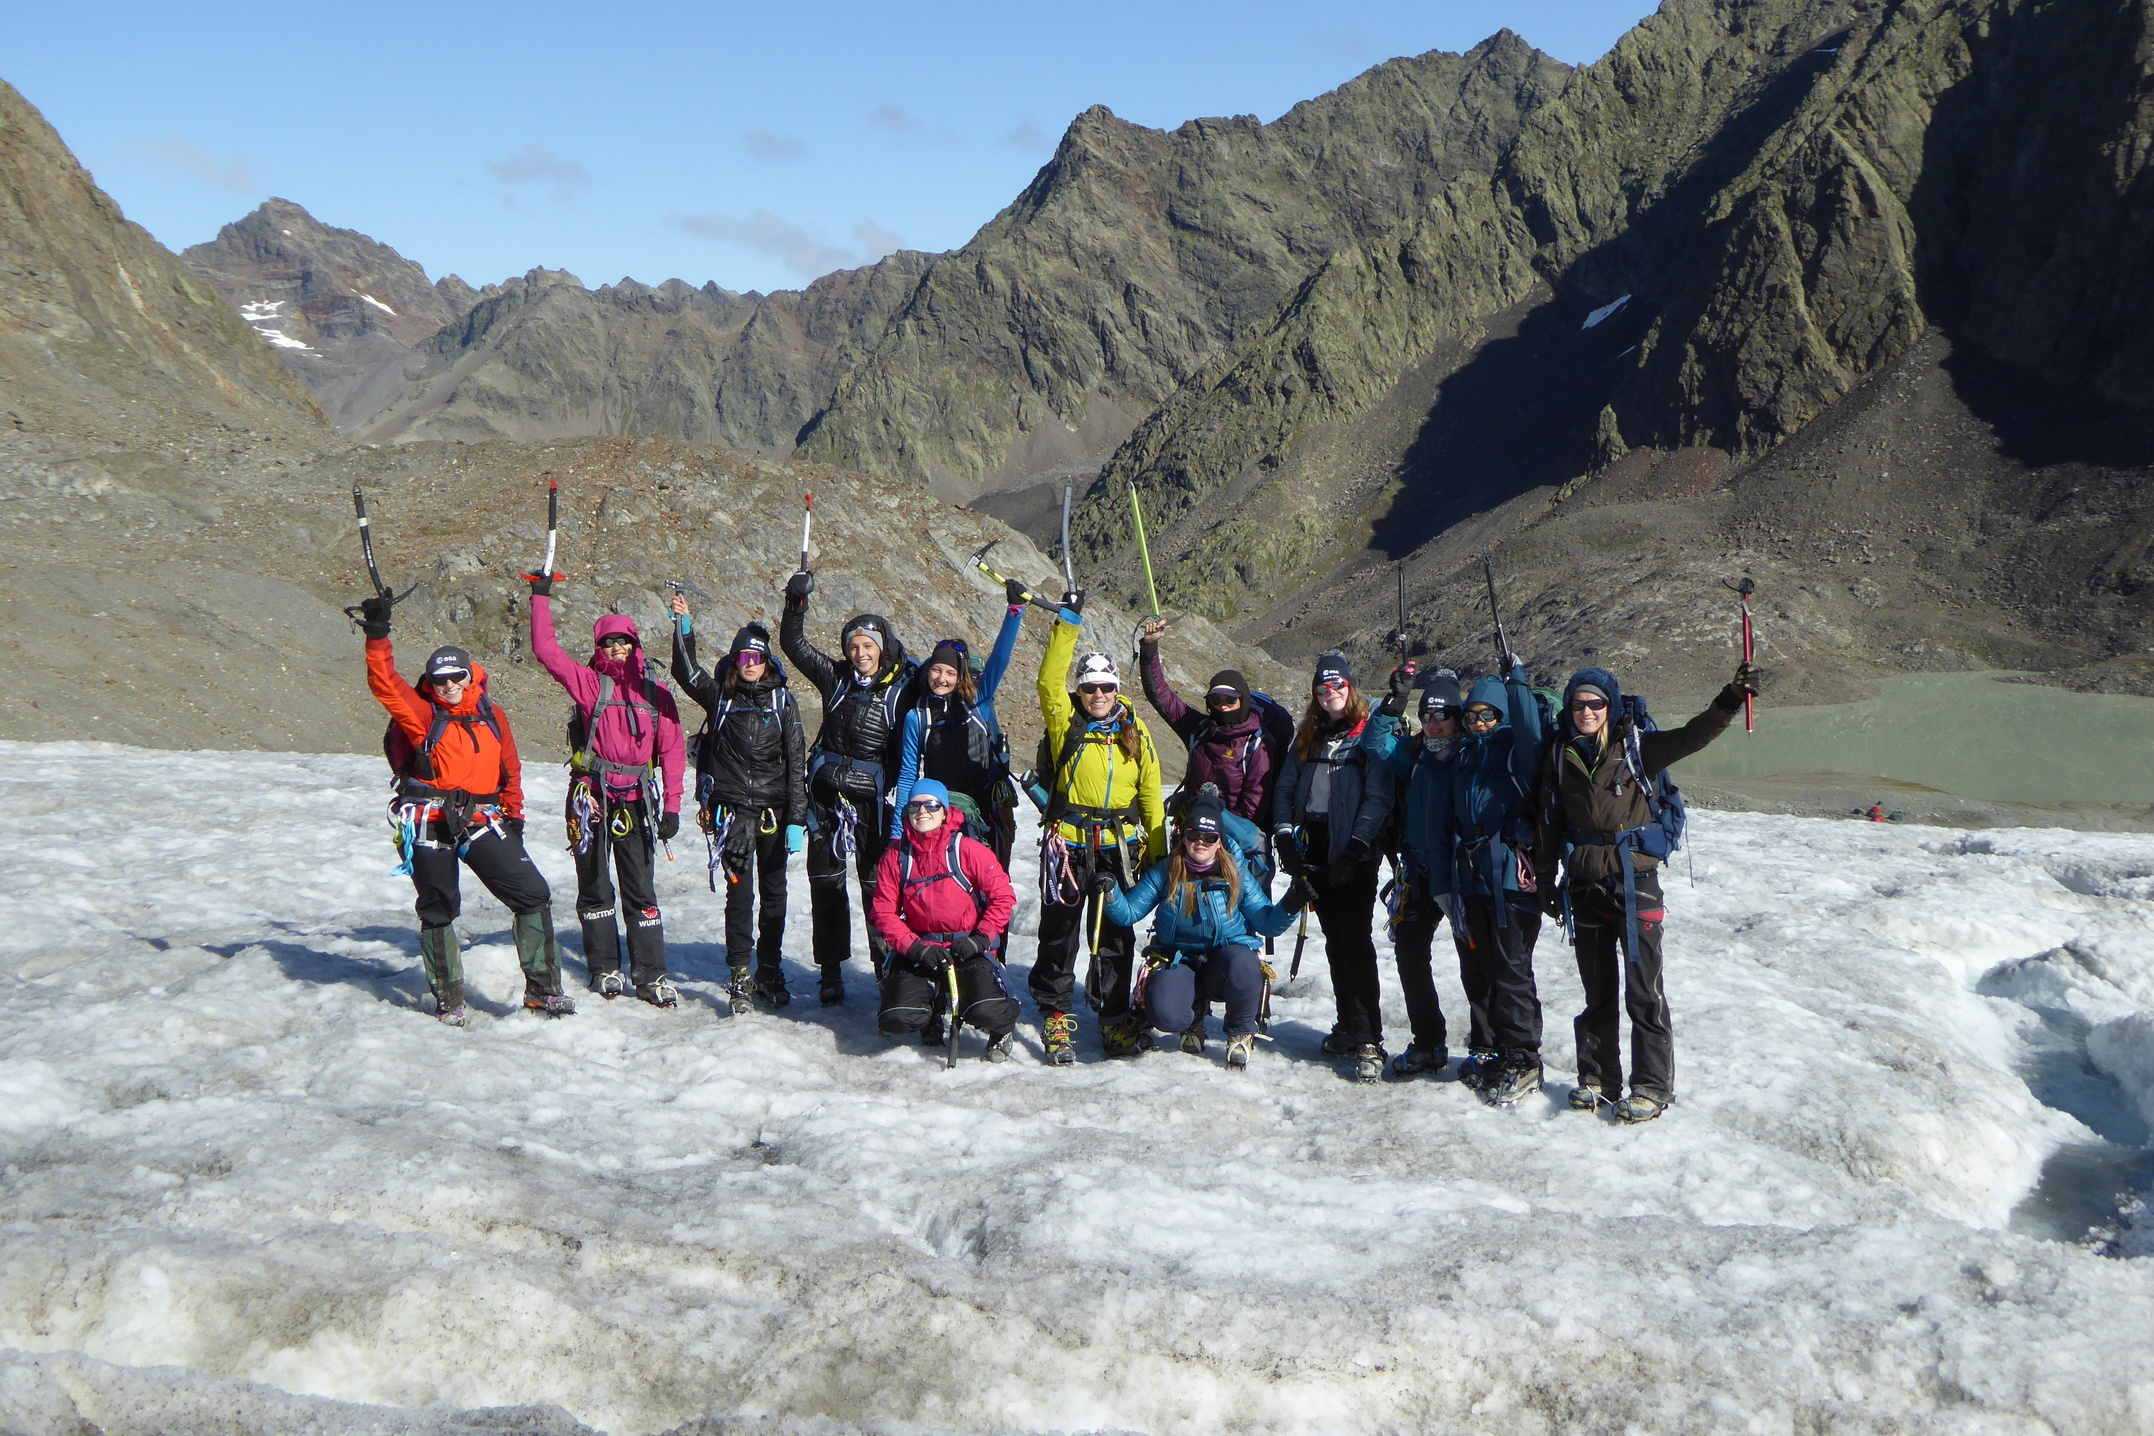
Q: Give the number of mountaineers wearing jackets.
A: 13